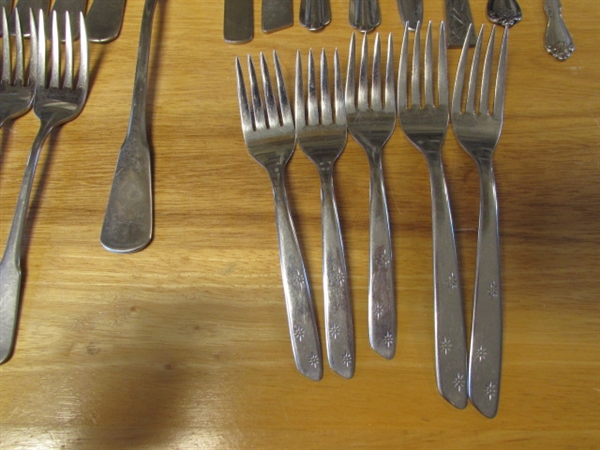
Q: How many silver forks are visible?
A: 7